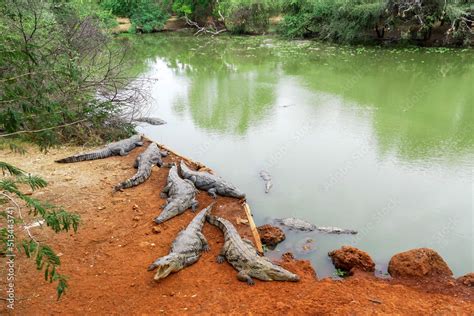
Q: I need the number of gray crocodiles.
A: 9